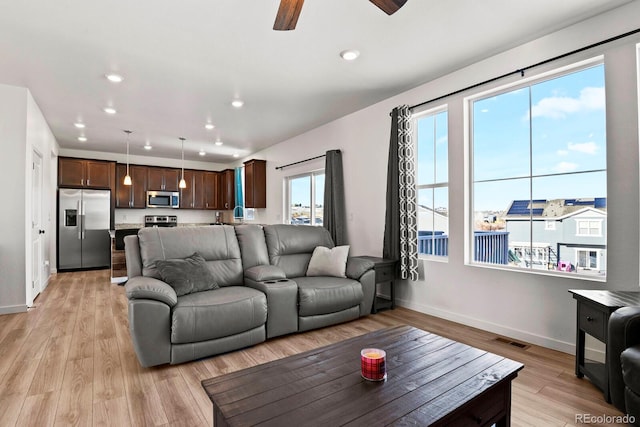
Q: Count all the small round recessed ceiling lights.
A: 11